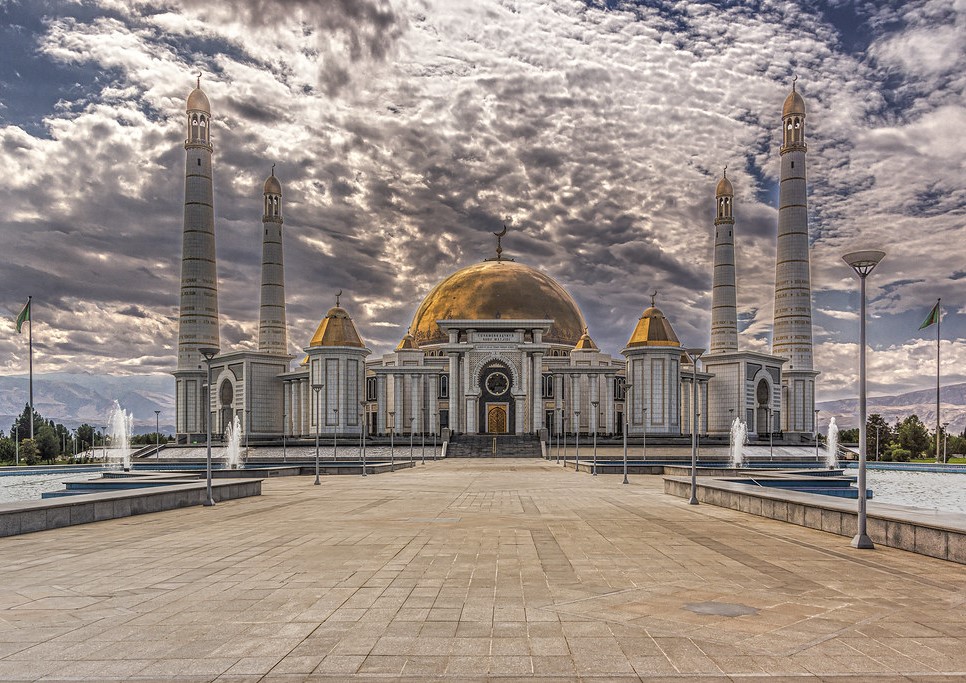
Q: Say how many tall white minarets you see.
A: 4